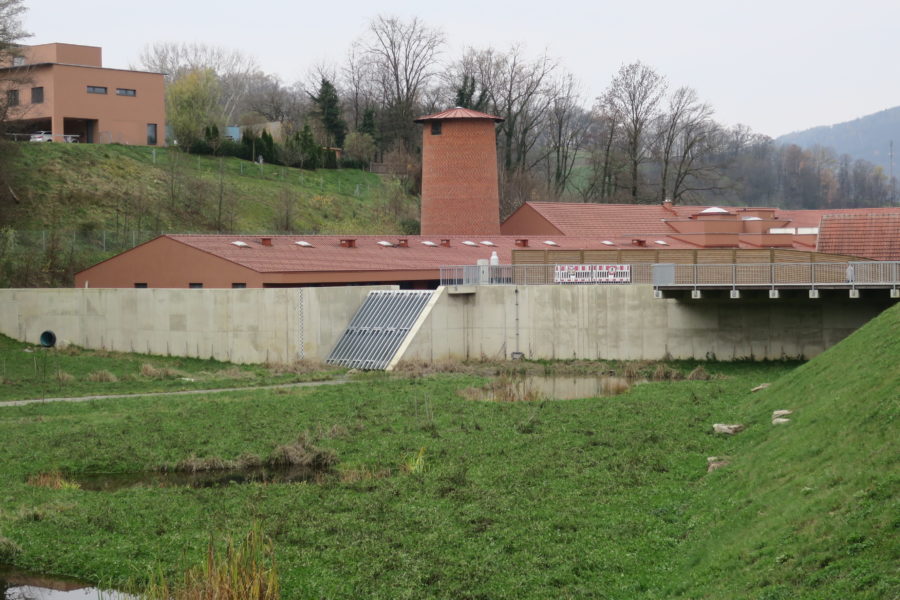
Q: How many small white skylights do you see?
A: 9